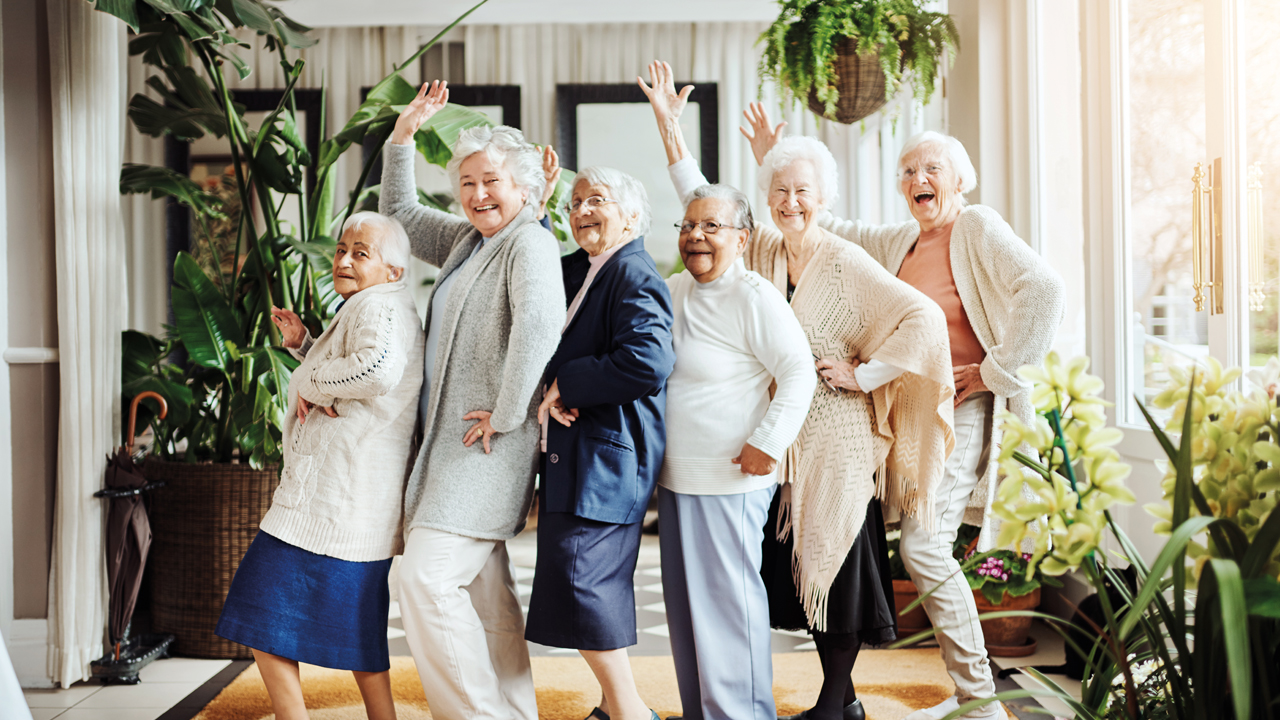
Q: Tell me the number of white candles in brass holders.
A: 0